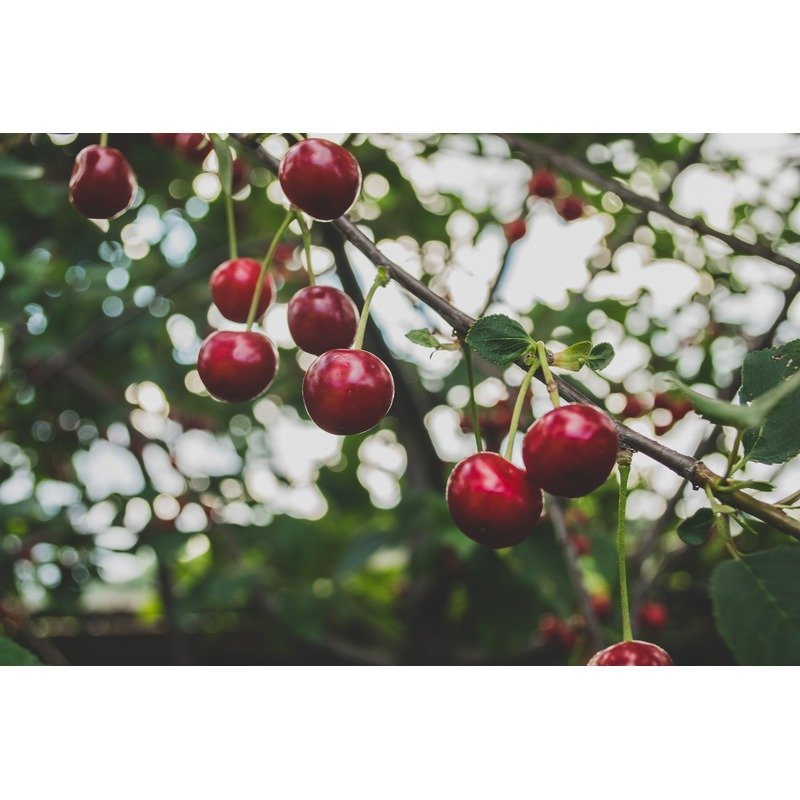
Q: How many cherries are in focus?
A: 9